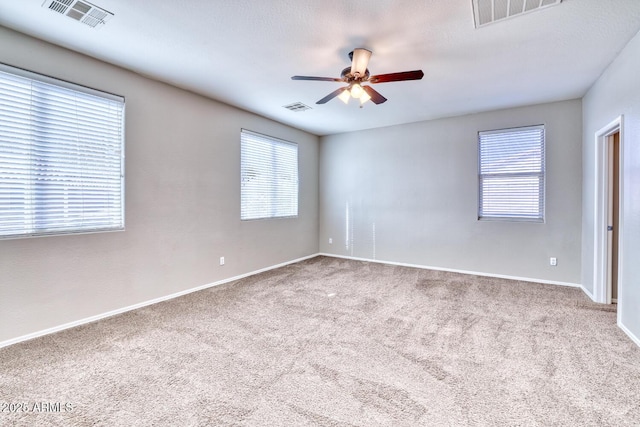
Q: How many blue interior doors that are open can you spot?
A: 0